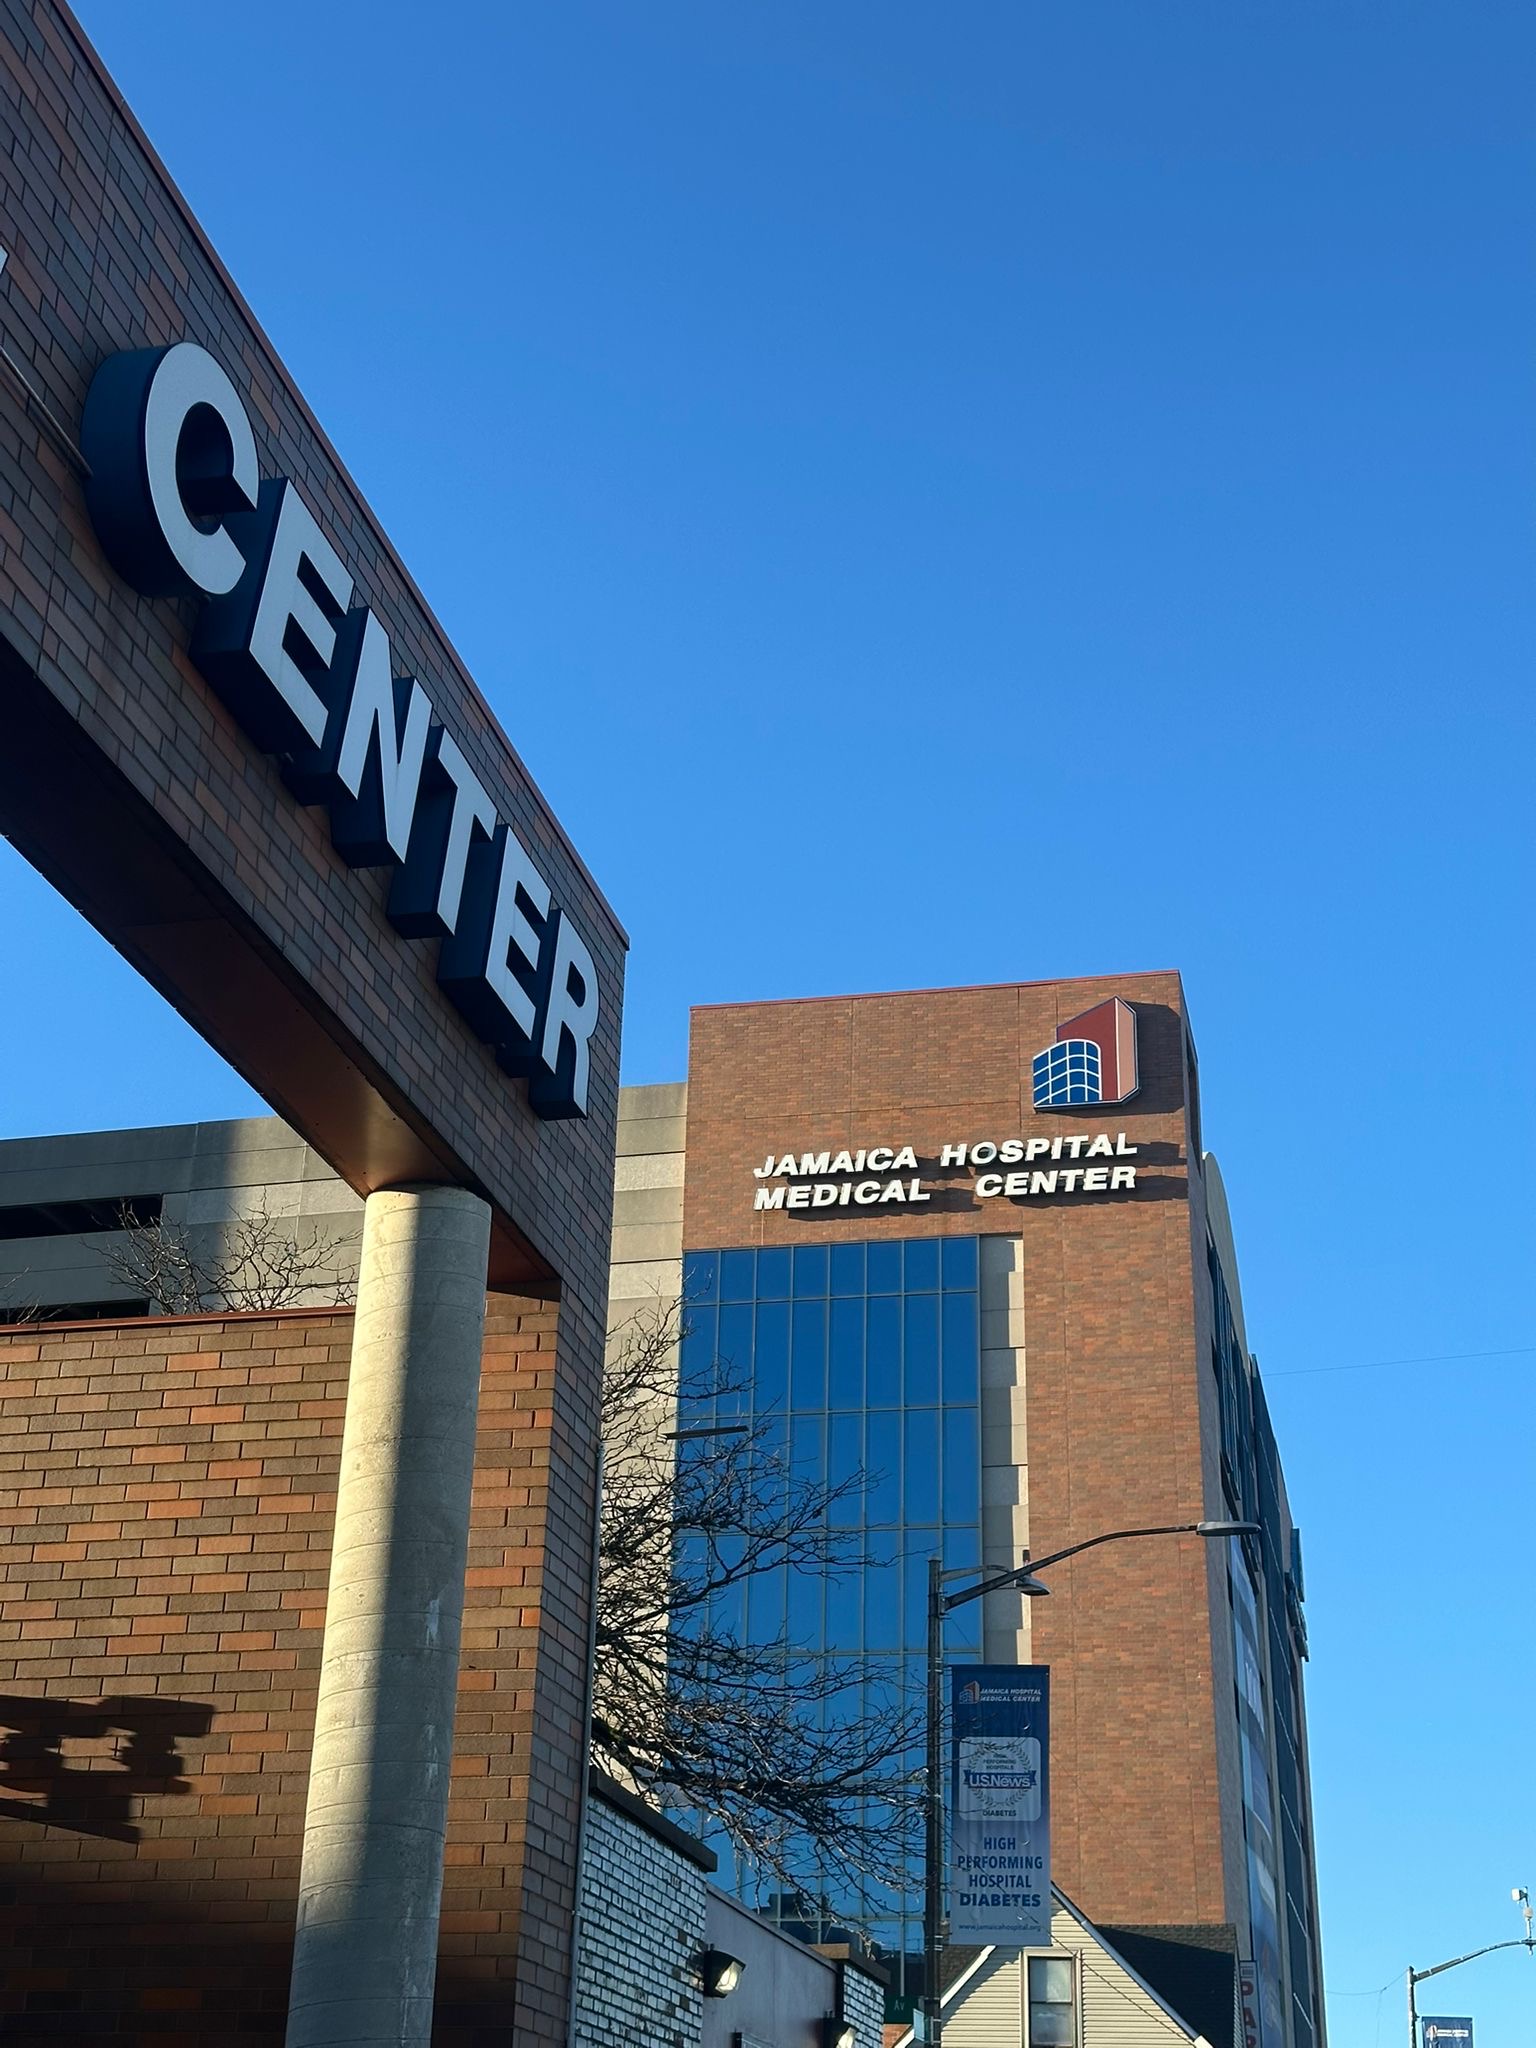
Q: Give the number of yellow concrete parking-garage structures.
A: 0